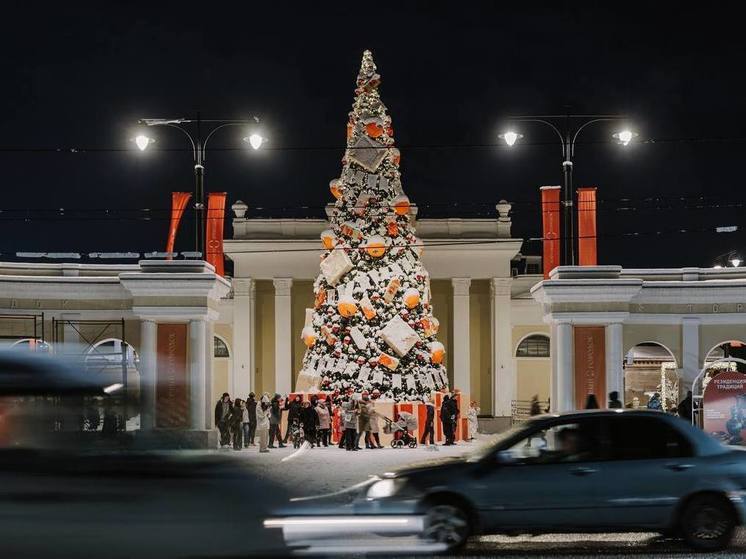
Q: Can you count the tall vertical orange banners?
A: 4